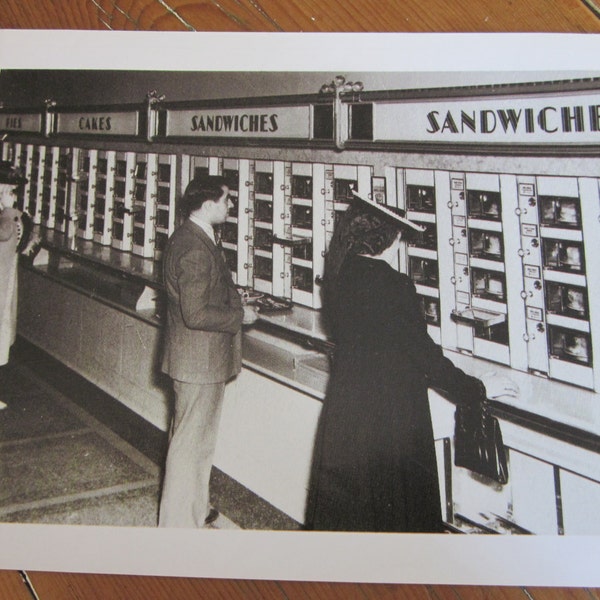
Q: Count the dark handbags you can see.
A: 1